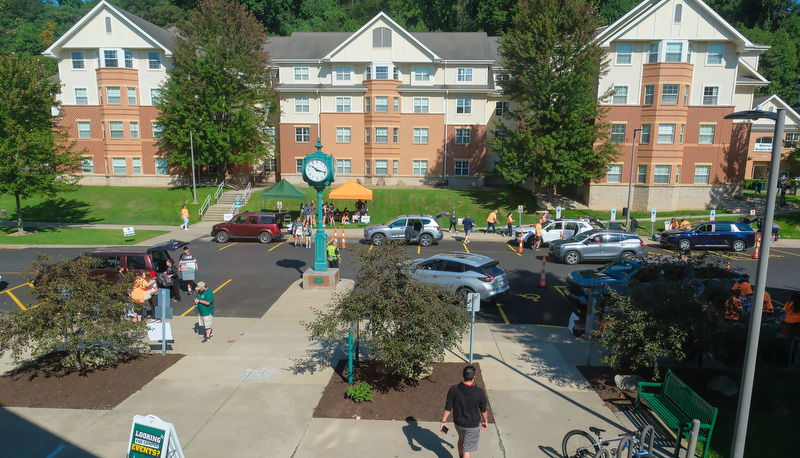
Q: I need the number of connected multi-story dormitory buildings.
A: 3